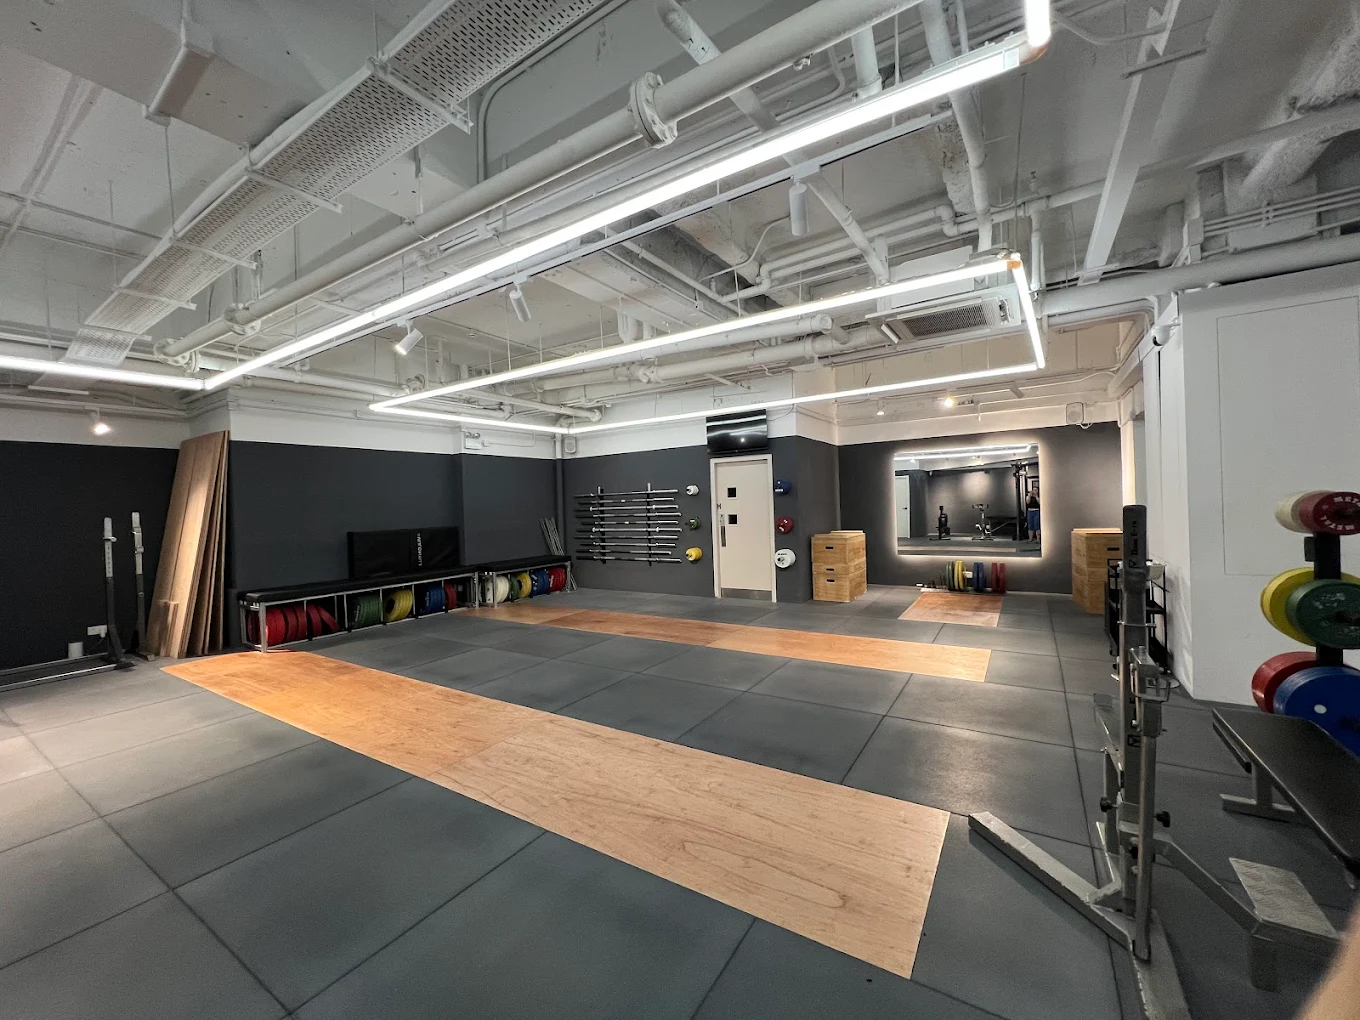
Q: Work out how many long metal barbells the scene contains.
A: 10